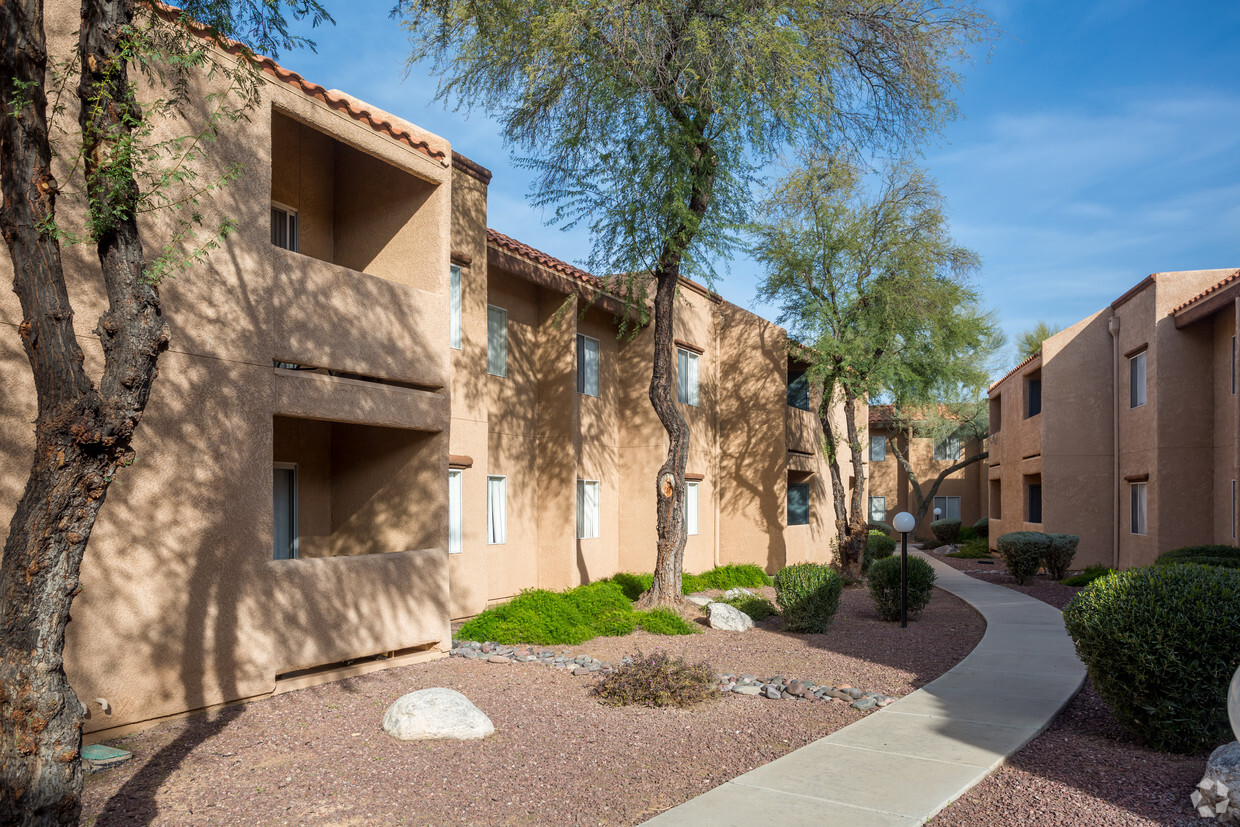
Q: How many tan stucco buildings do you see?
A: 3